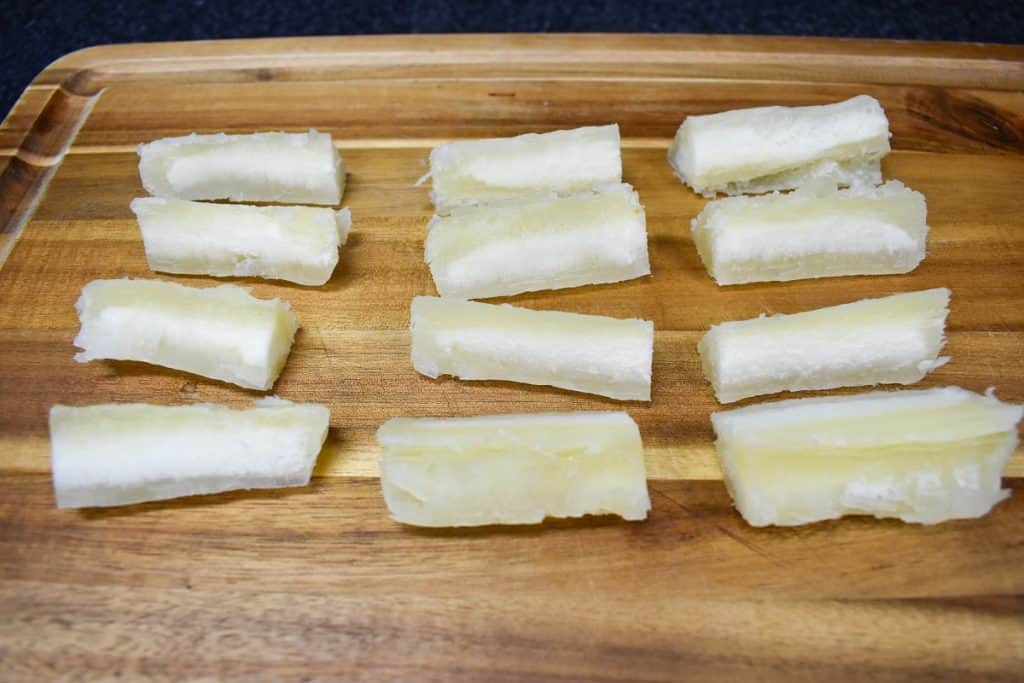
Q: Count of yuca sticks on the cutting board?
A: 12